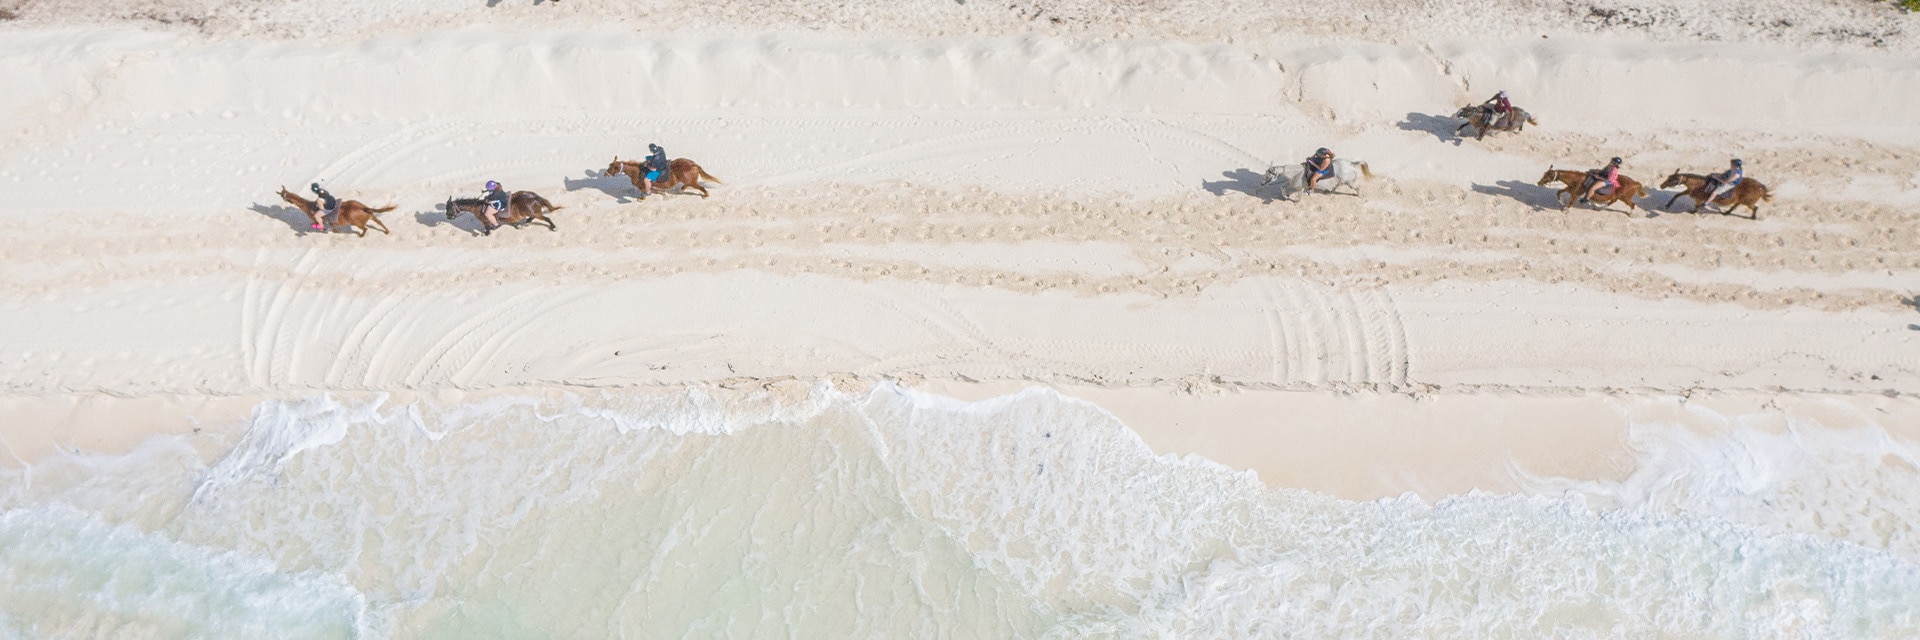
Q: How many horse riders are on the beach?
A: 7